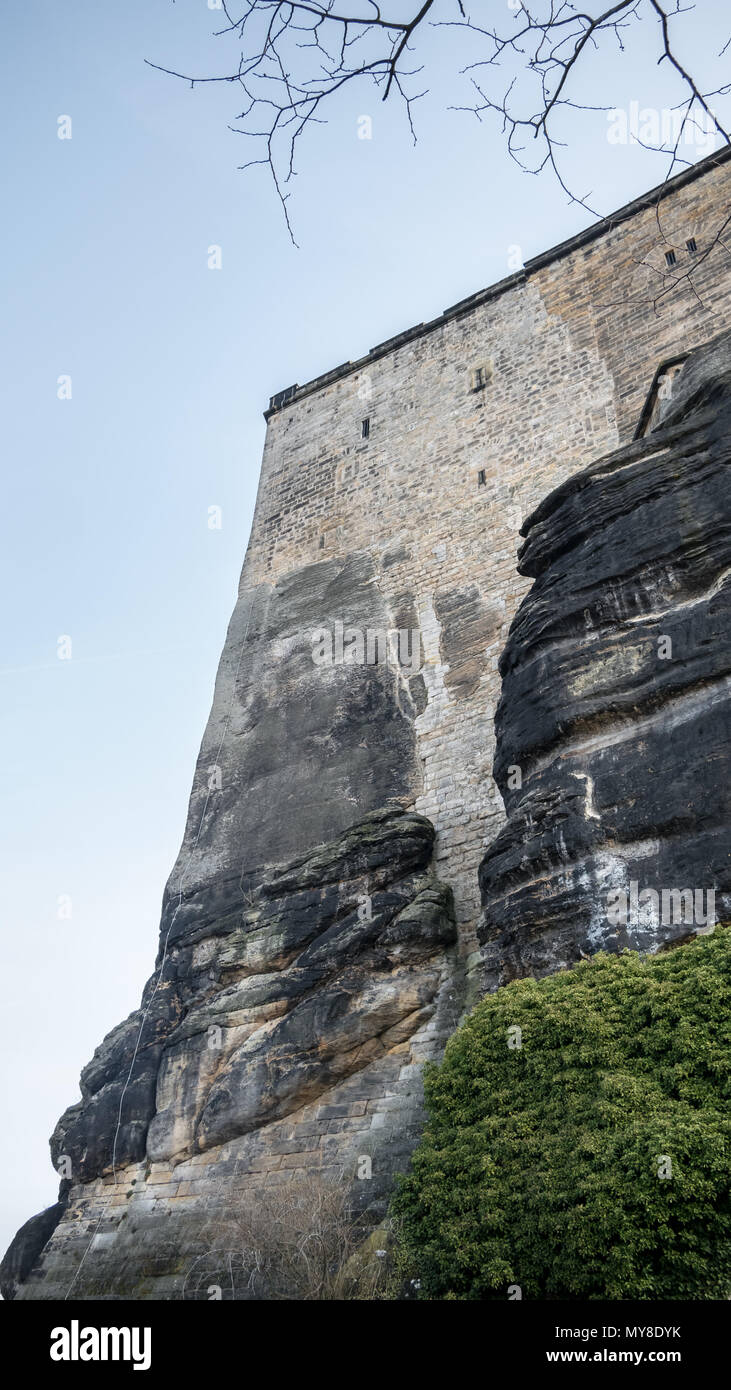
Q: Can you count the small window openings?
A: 5